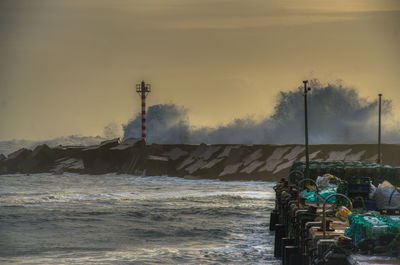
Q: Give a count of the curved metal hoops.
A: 3